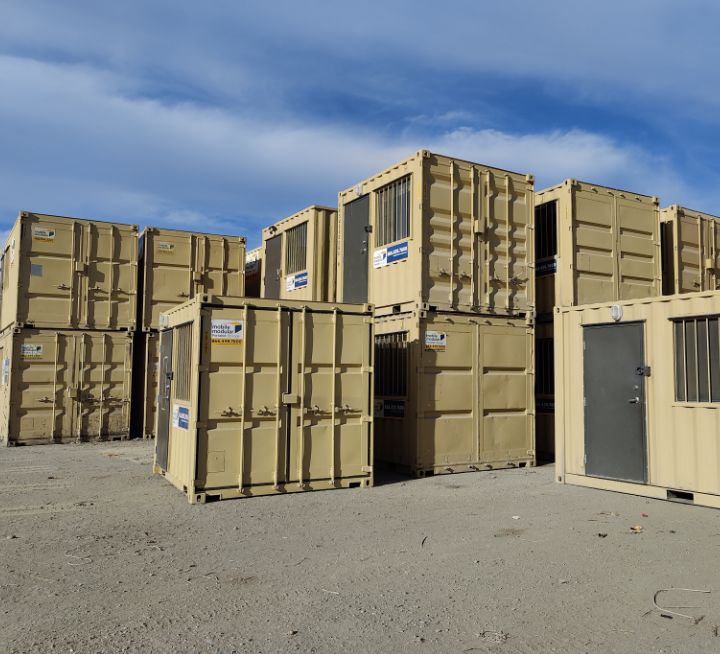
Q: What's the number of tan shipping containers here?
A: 13